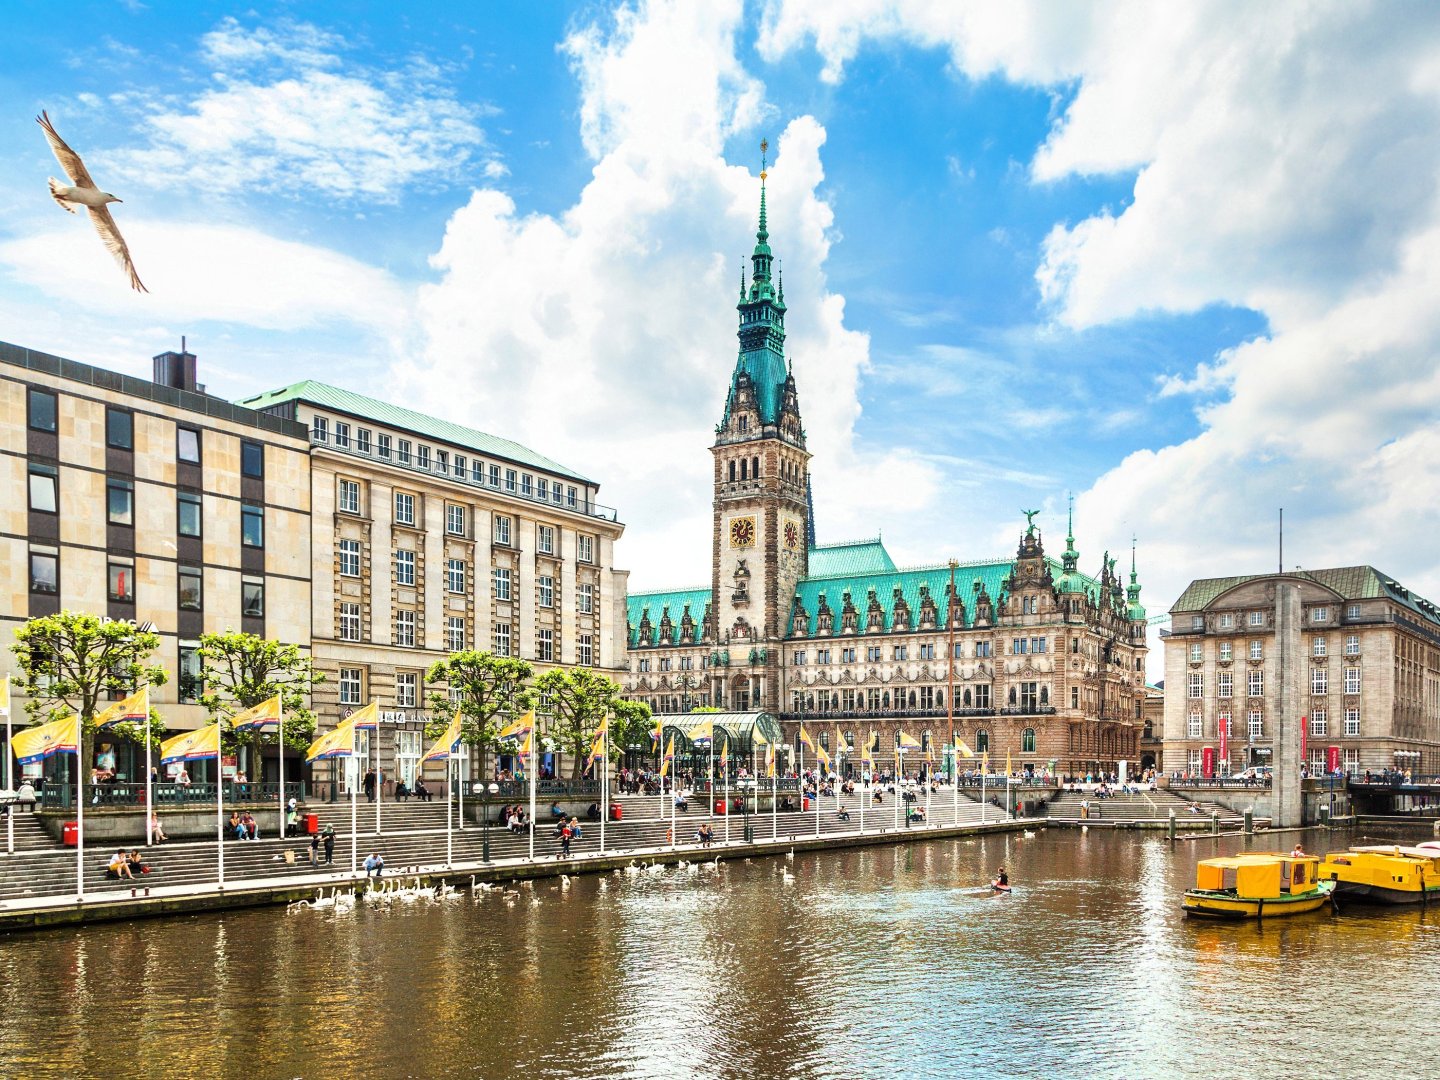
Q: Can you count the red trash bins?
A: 5